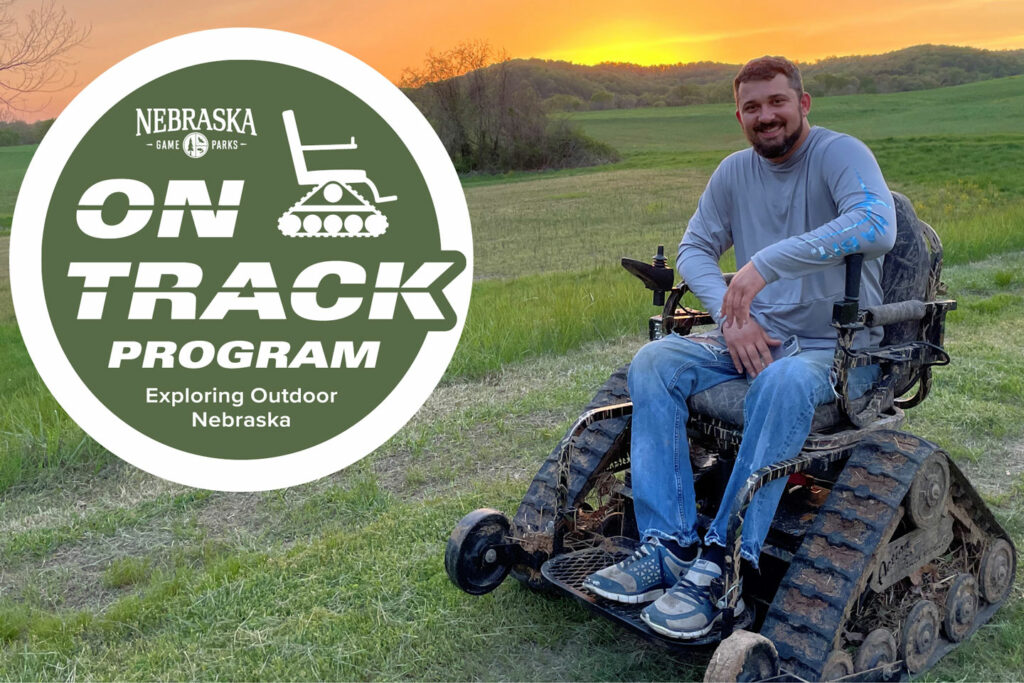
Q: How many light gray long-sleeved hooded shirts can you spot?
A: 1